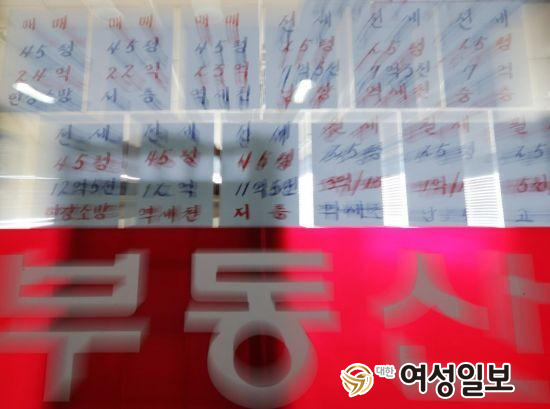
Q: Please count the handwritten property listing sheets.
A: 12